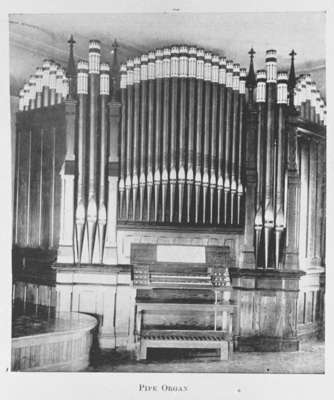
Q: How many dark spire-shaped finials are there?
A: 4